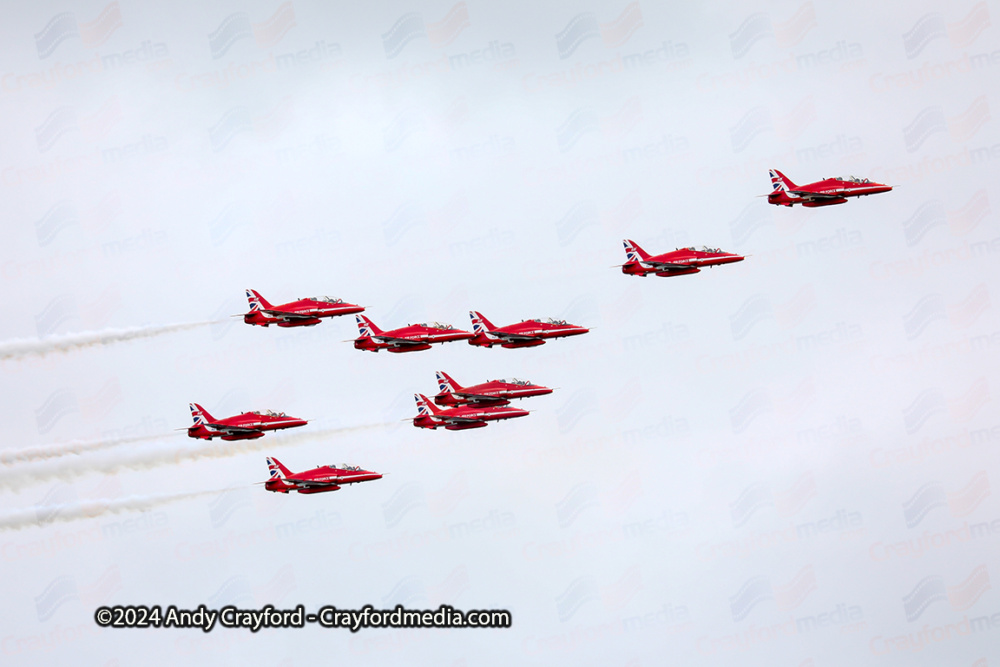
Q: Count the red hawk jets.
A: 9